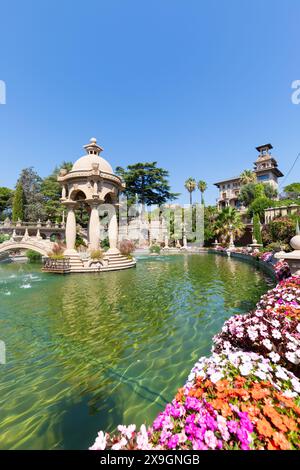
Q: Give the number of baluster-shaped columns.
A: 3